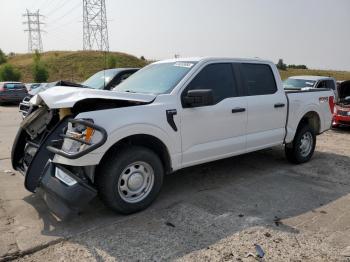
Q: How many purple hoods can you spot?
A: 0